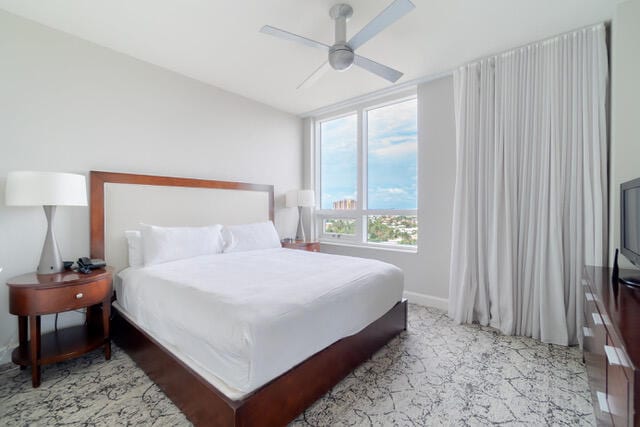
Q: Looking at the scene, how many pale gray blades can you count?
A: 4